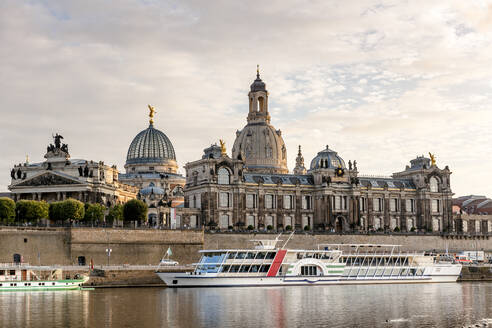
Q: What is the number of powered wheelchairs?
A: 0